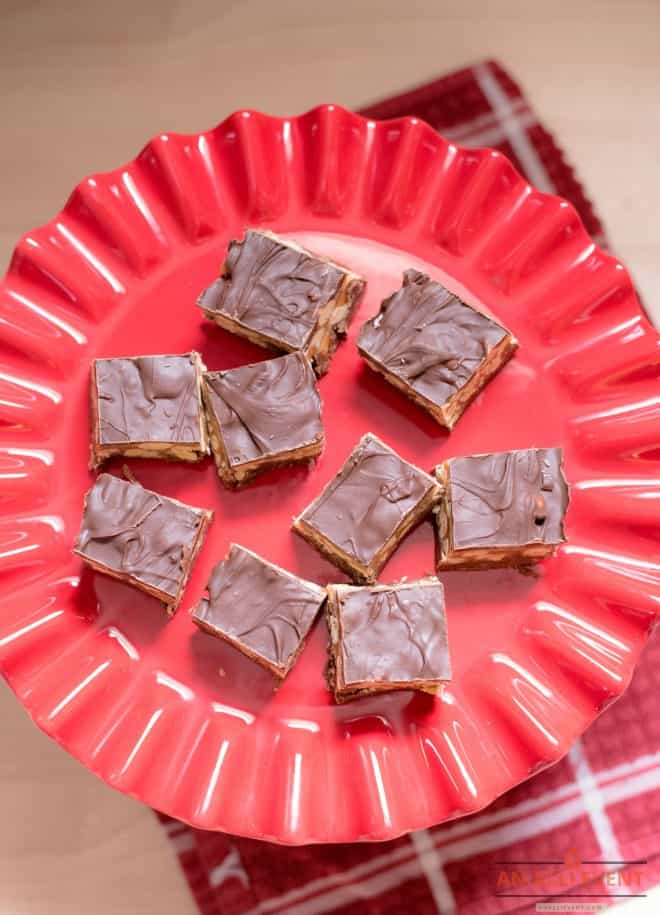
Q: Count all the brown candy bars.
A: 9